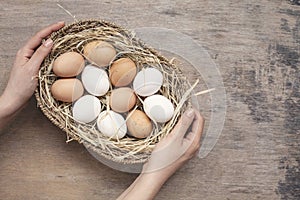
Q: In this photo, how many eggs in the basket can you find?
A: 11